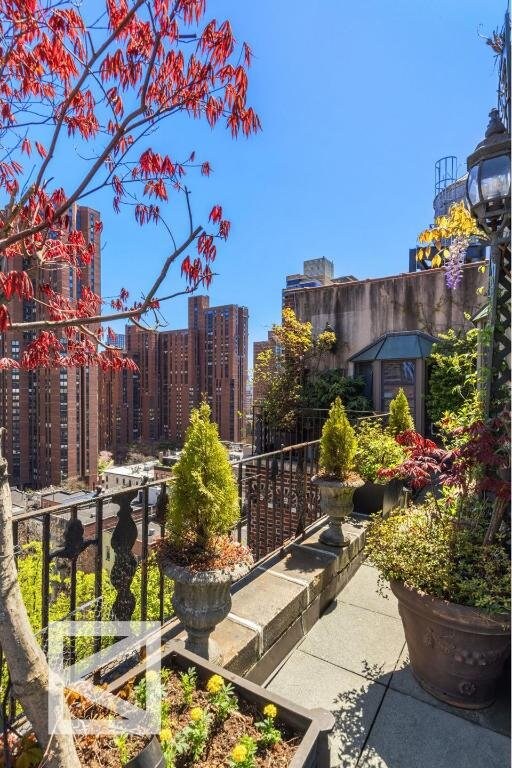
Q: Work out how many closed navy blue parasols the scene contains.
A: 0